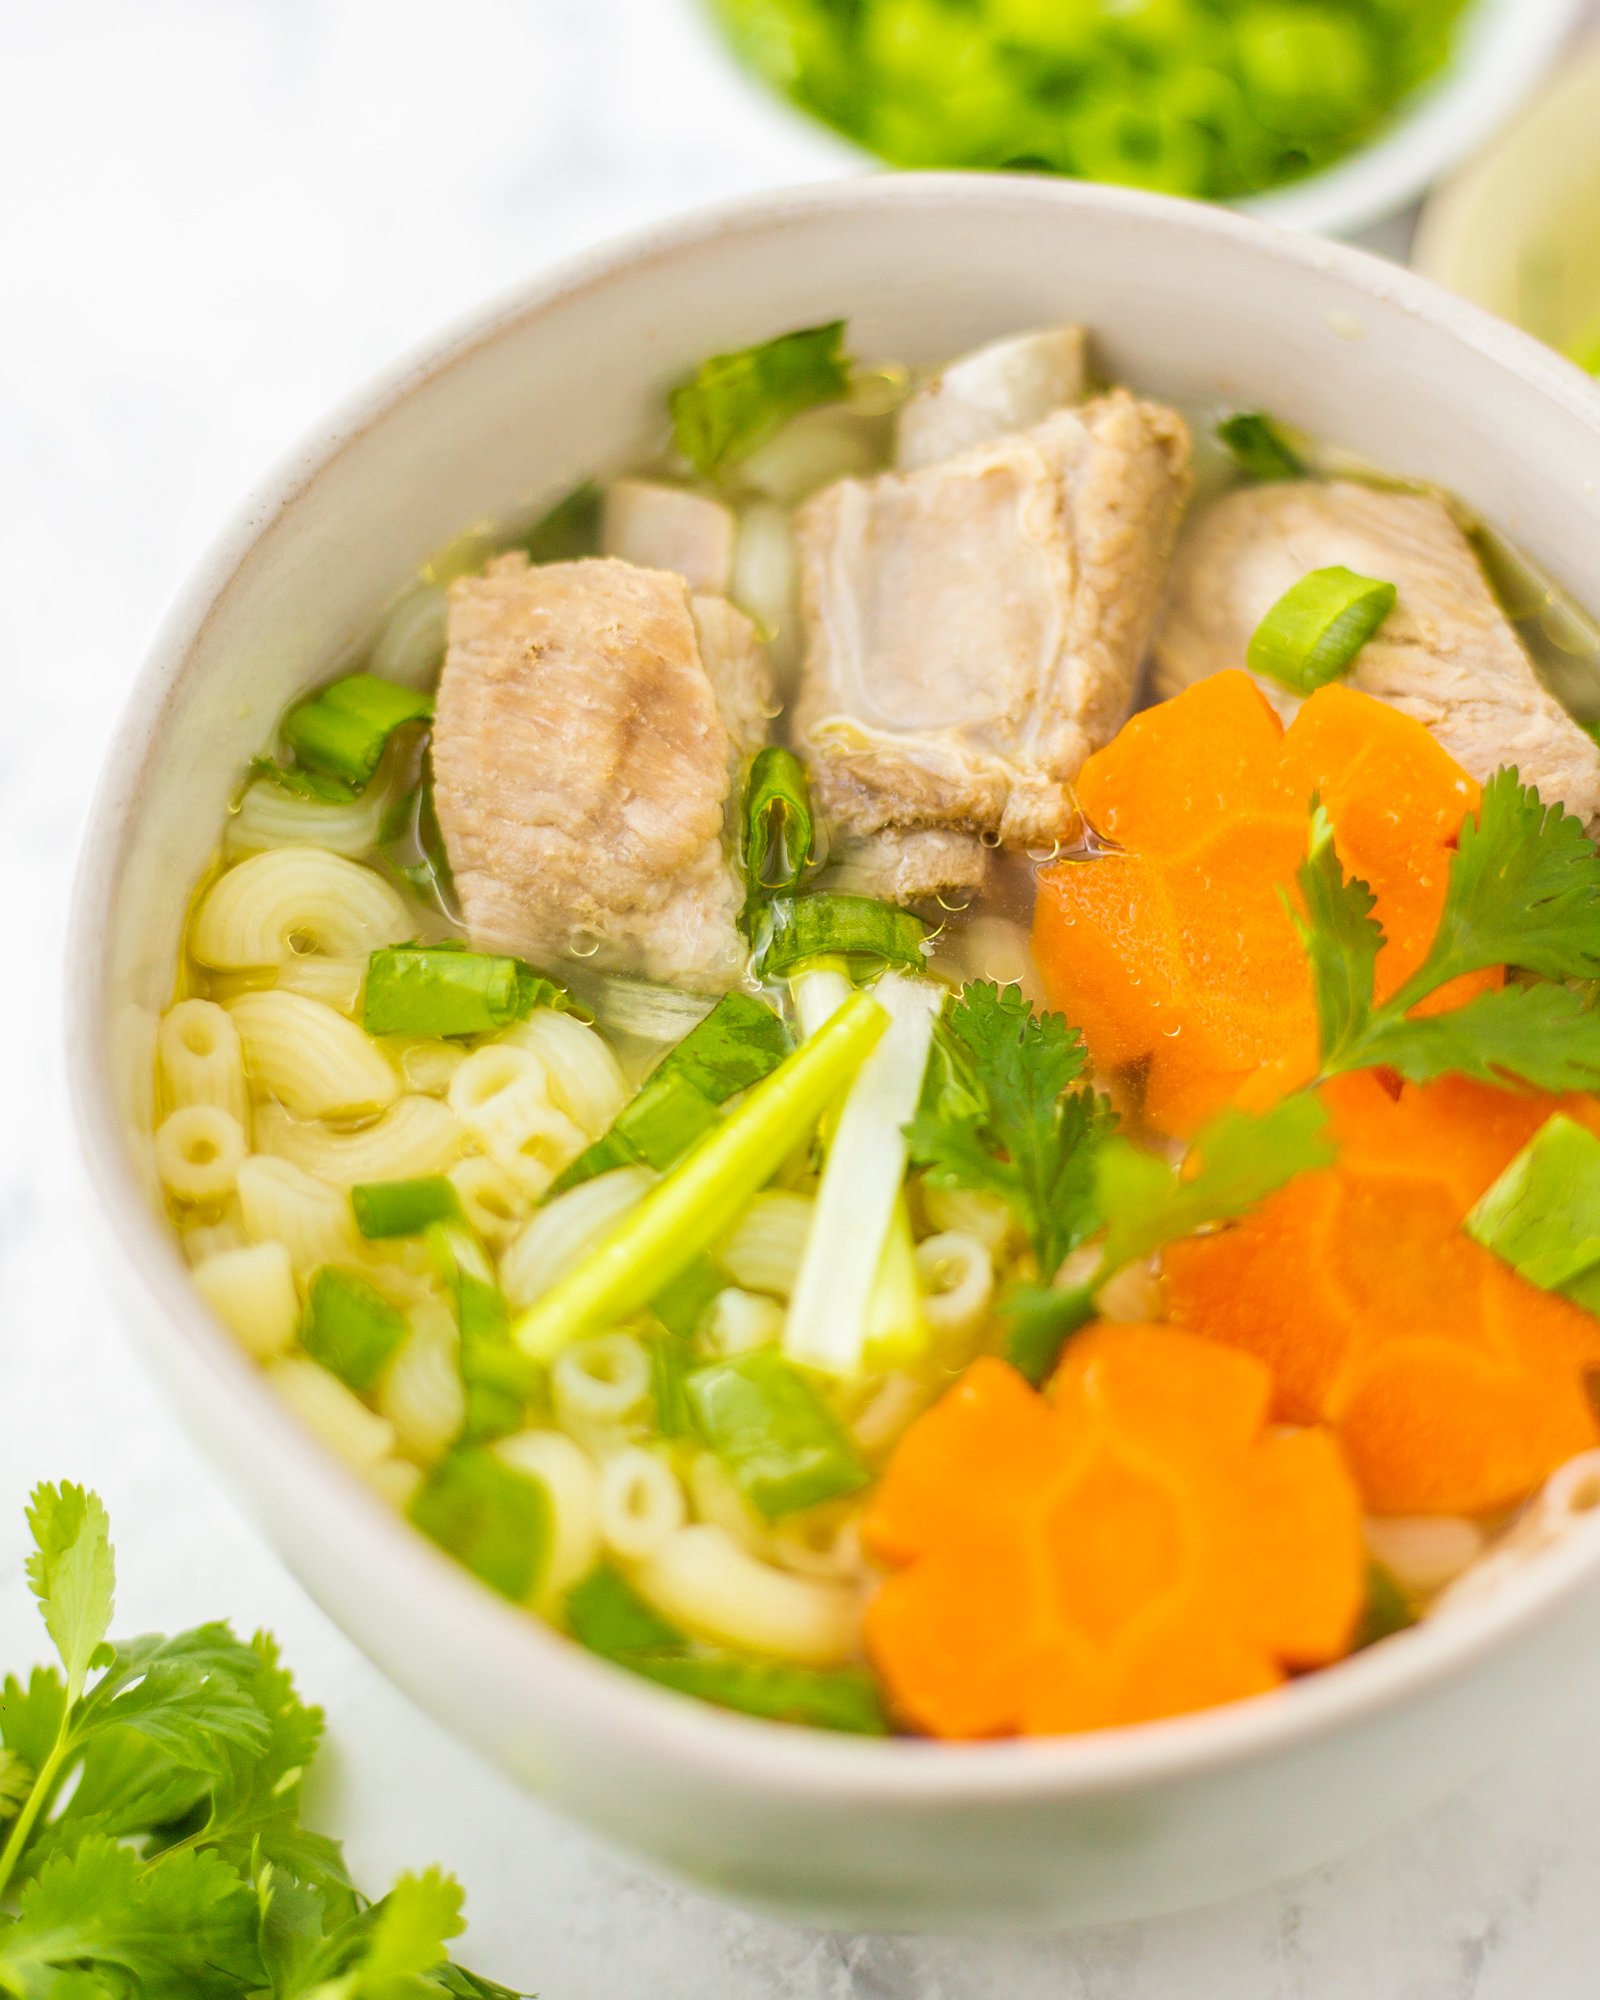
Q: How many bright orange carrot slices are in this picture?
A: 3